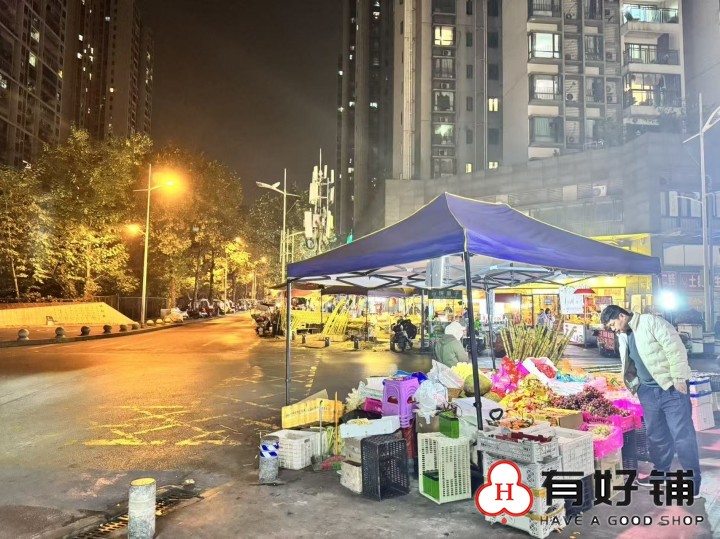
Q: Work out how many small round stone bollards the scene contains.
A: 9